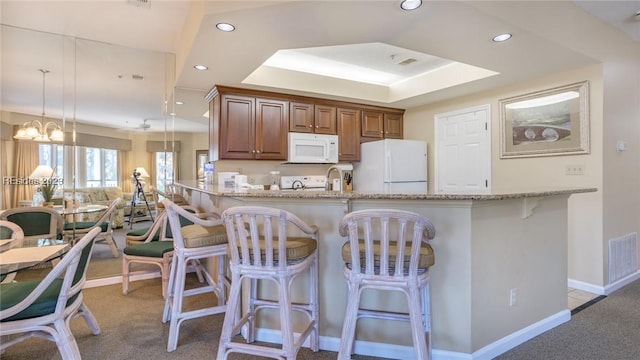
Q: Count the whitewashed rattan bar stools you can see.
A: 3